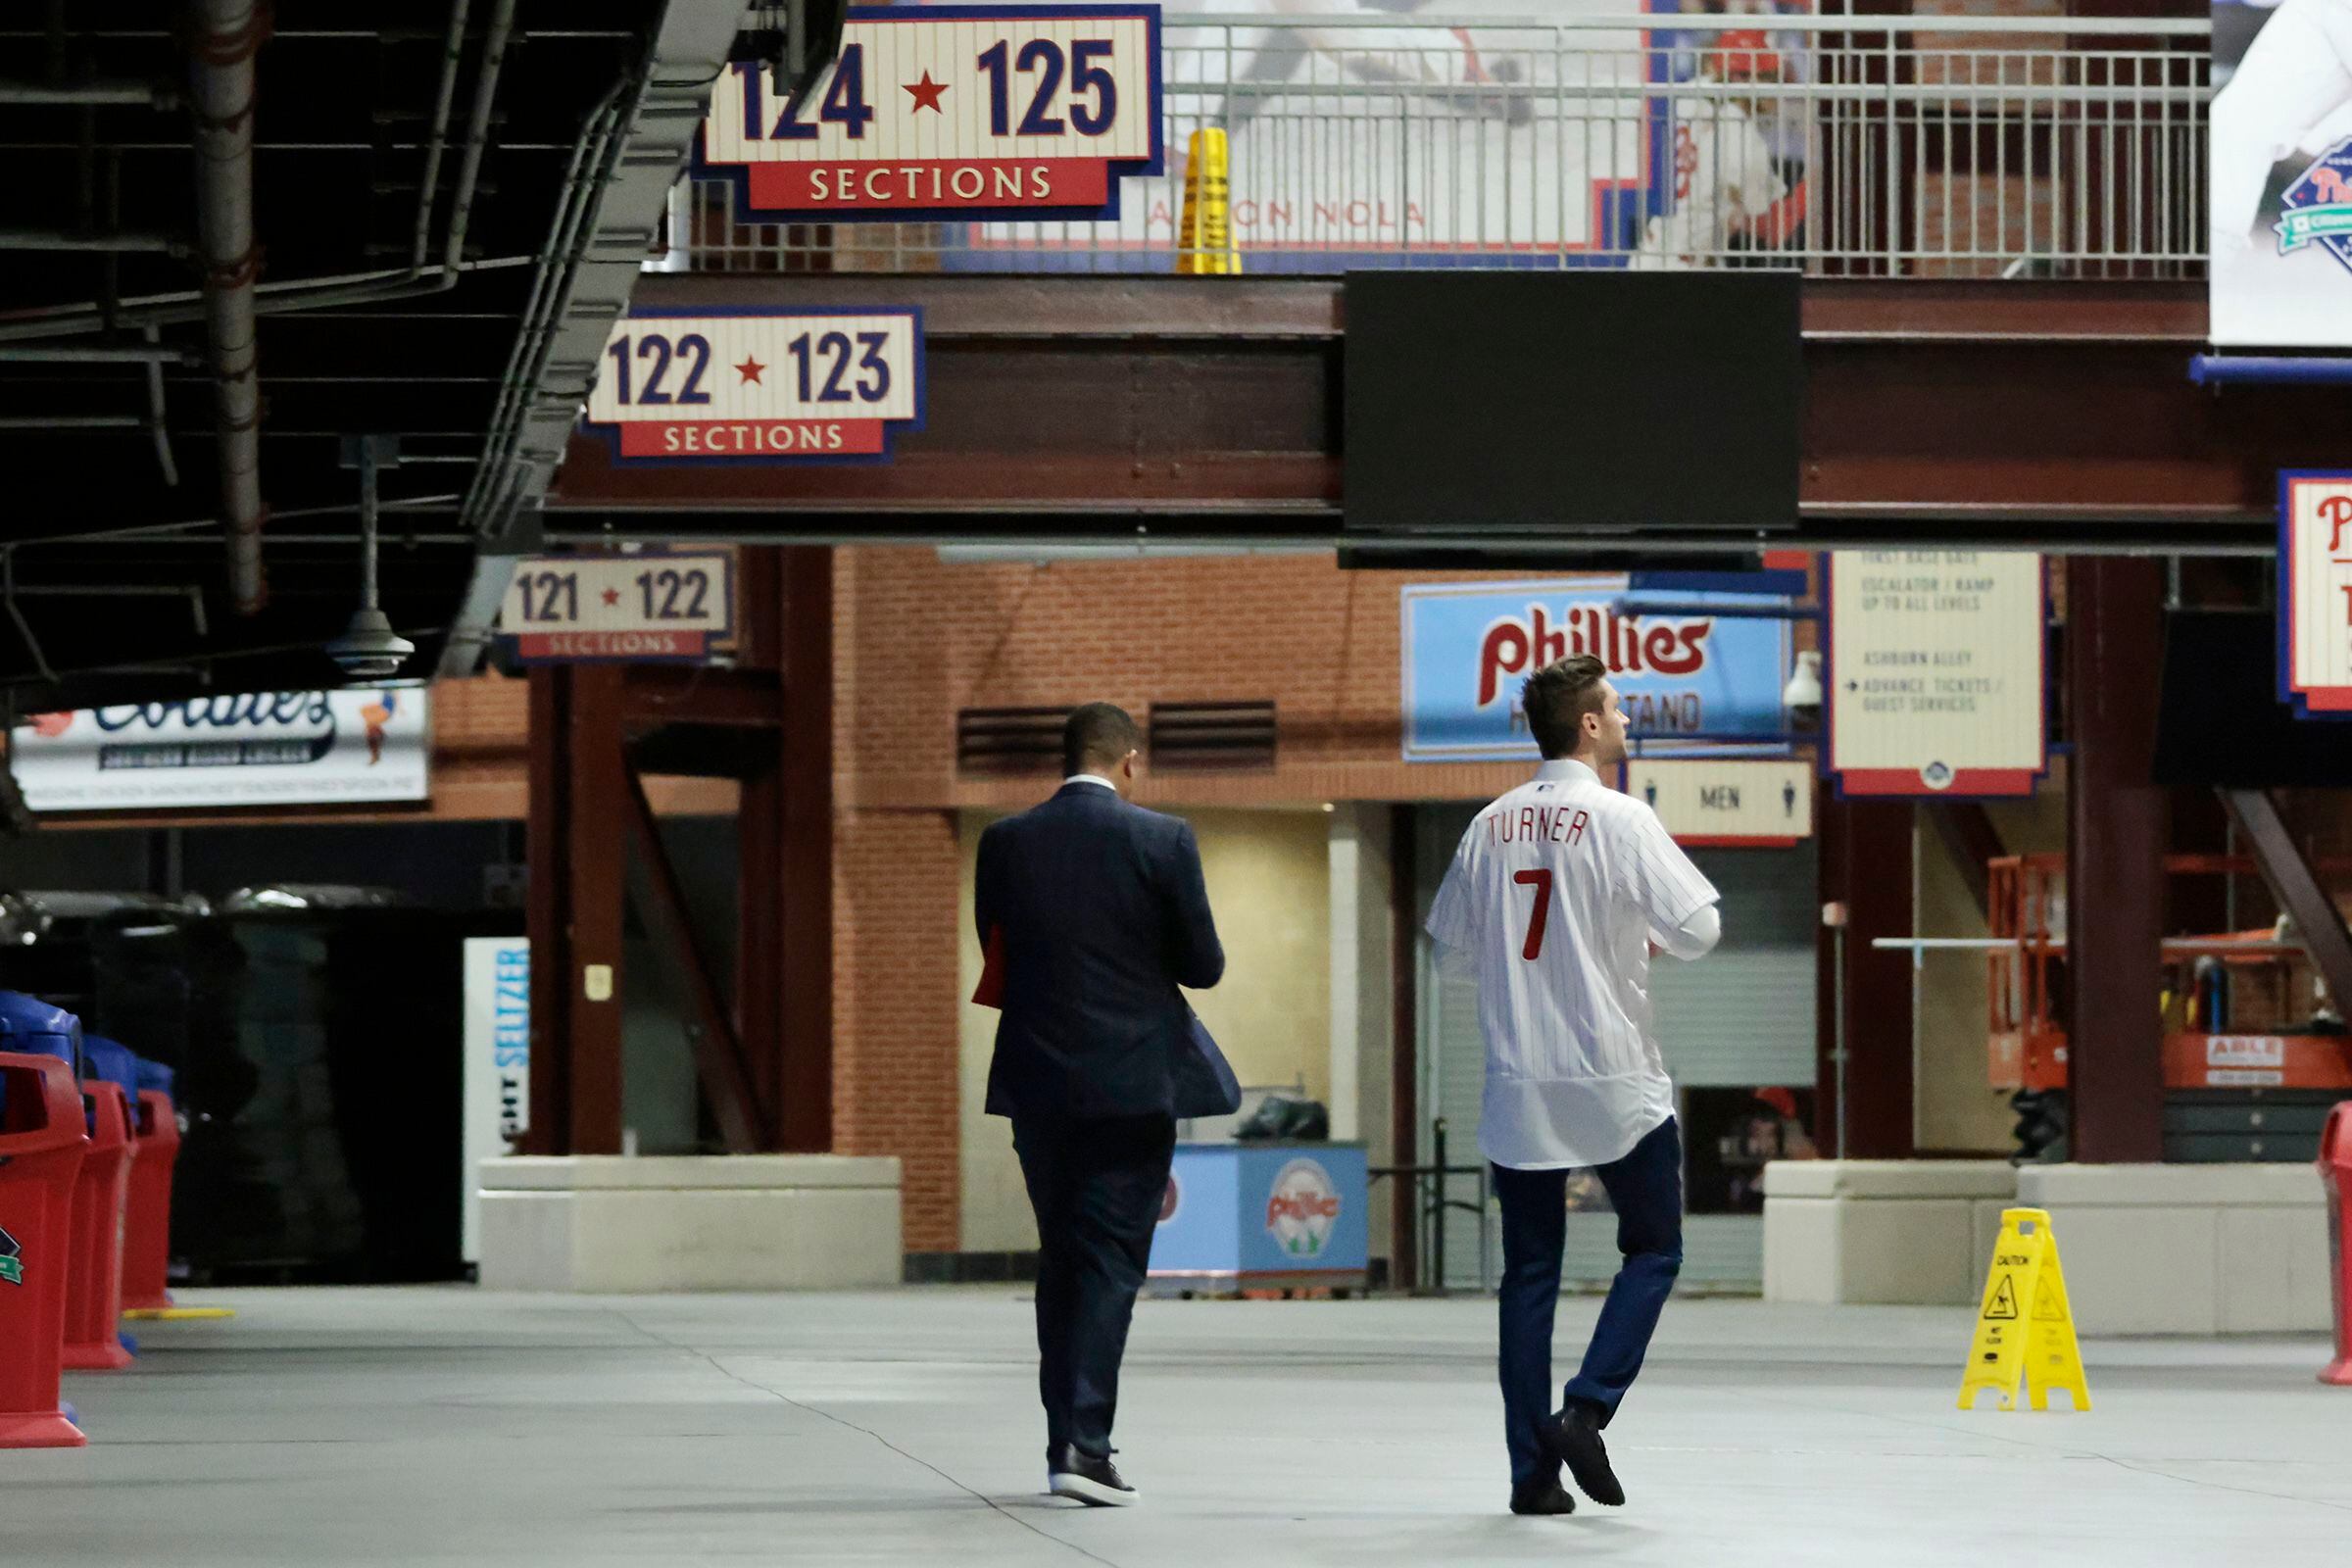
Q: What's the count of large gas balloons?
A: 0